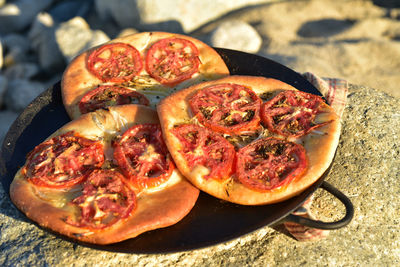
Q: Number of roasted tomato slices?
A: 10